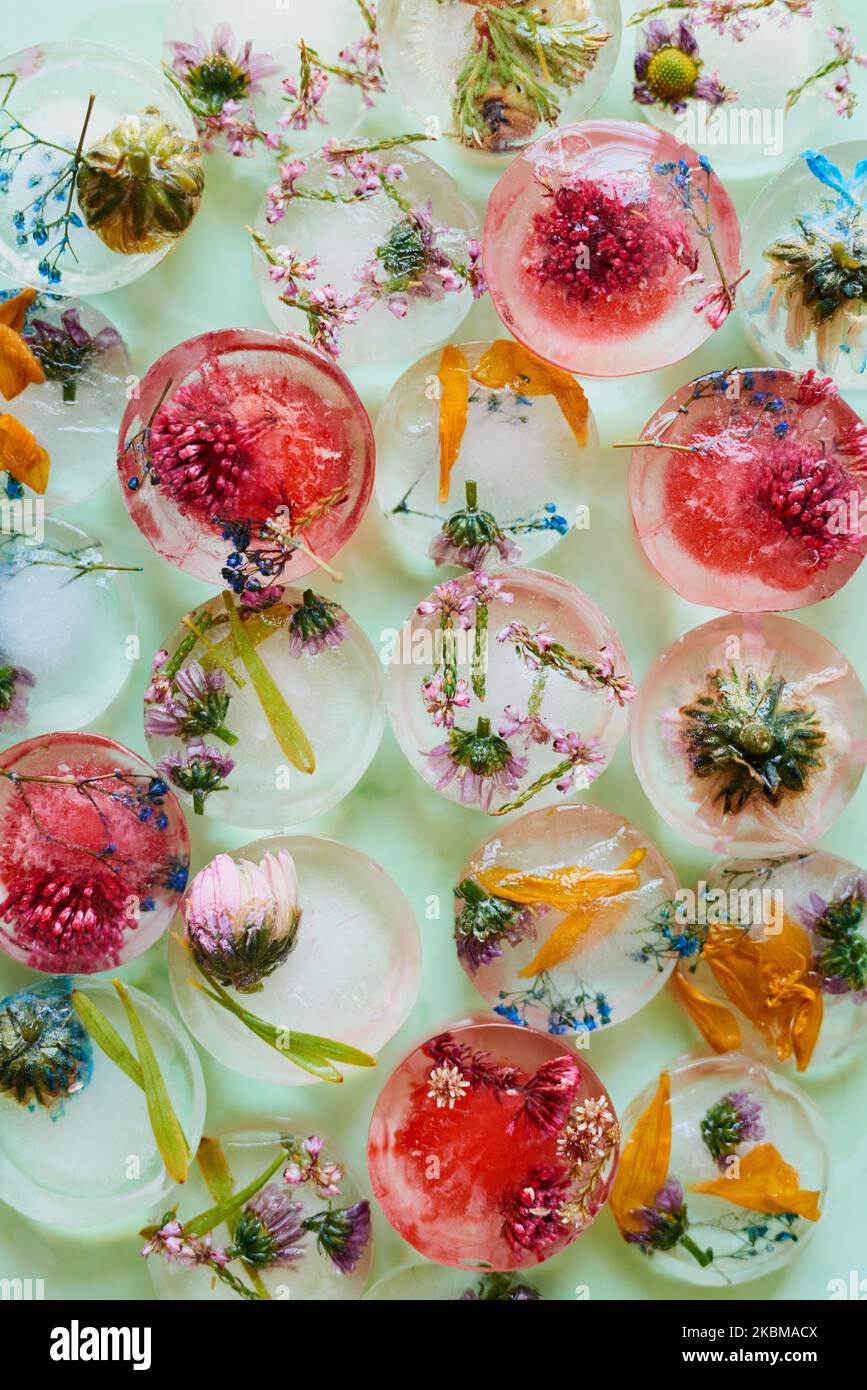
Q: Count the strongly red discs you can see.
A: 5